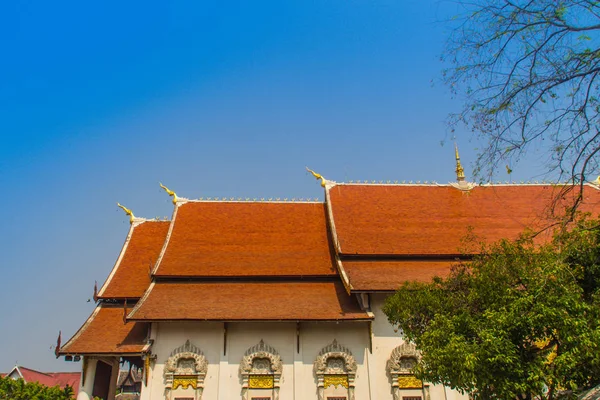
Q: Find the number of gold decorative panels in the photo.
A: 4